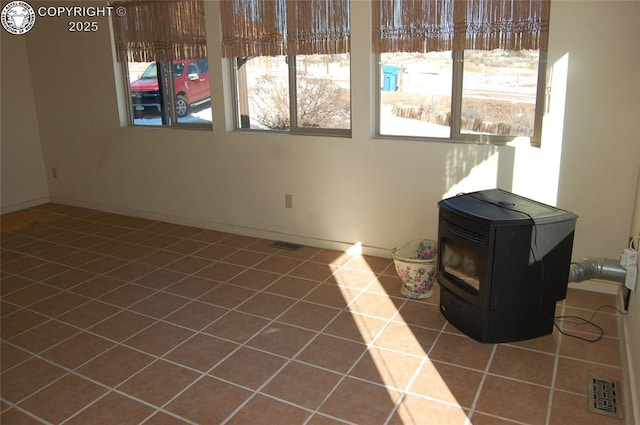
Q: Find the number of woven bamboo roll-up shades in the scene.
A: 3